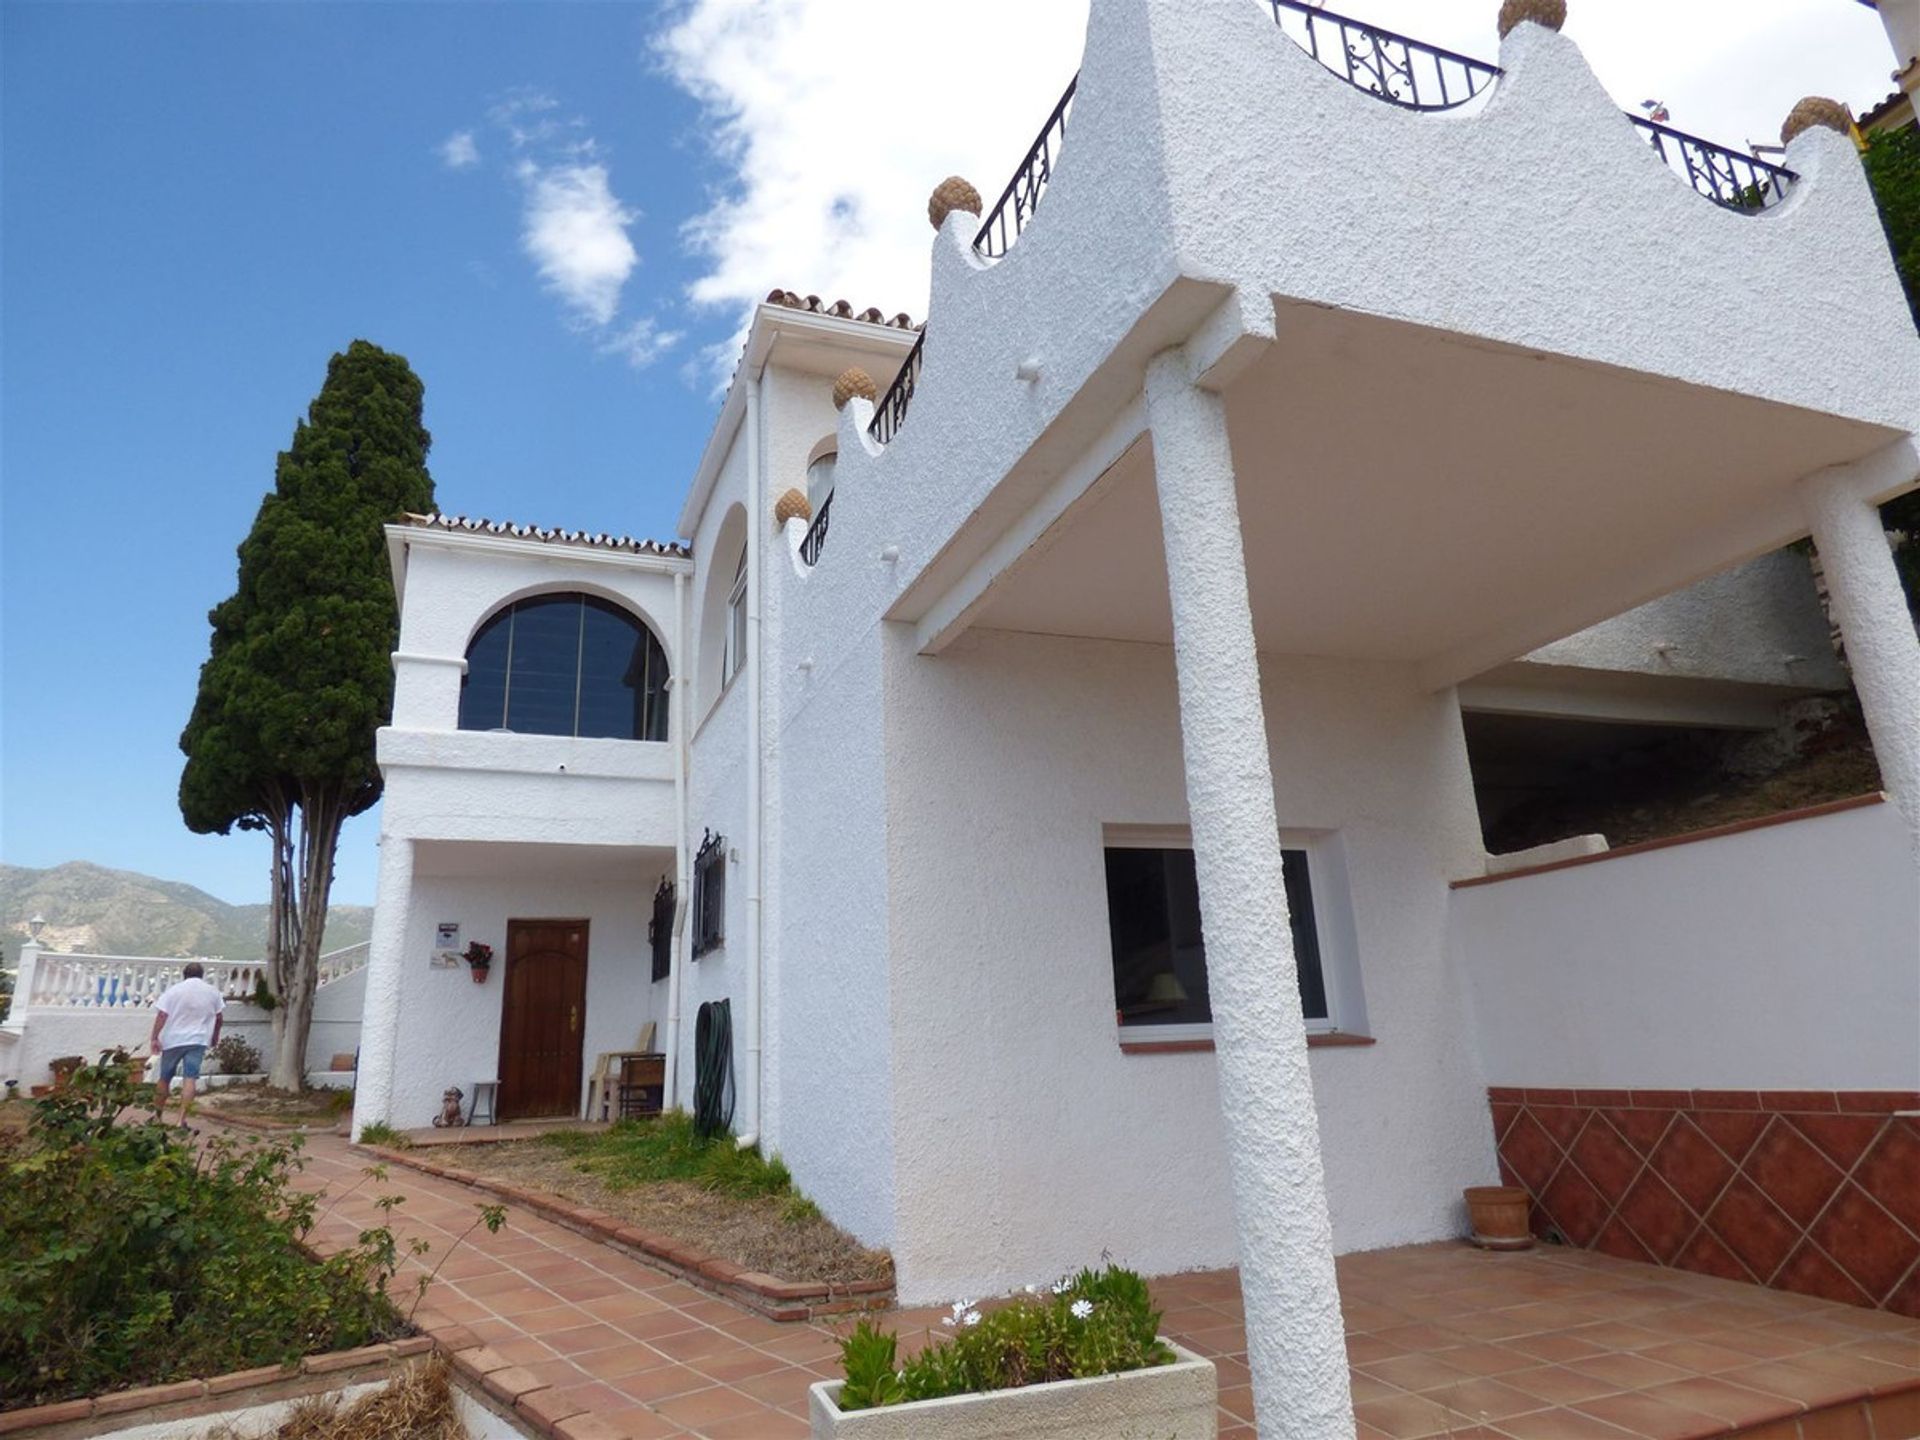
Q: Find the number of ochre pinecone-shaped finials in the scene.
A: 5